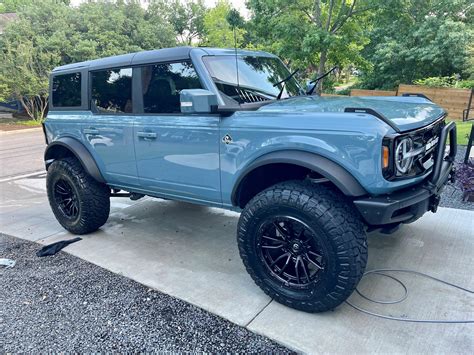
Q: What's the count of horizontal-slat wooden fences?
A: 1